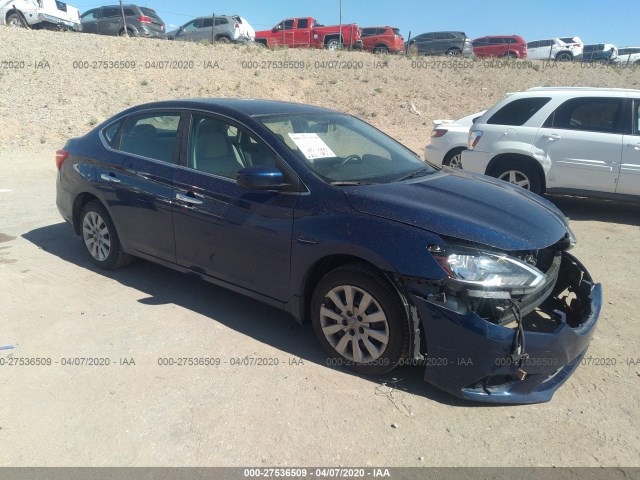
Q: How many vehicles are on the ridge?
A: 10